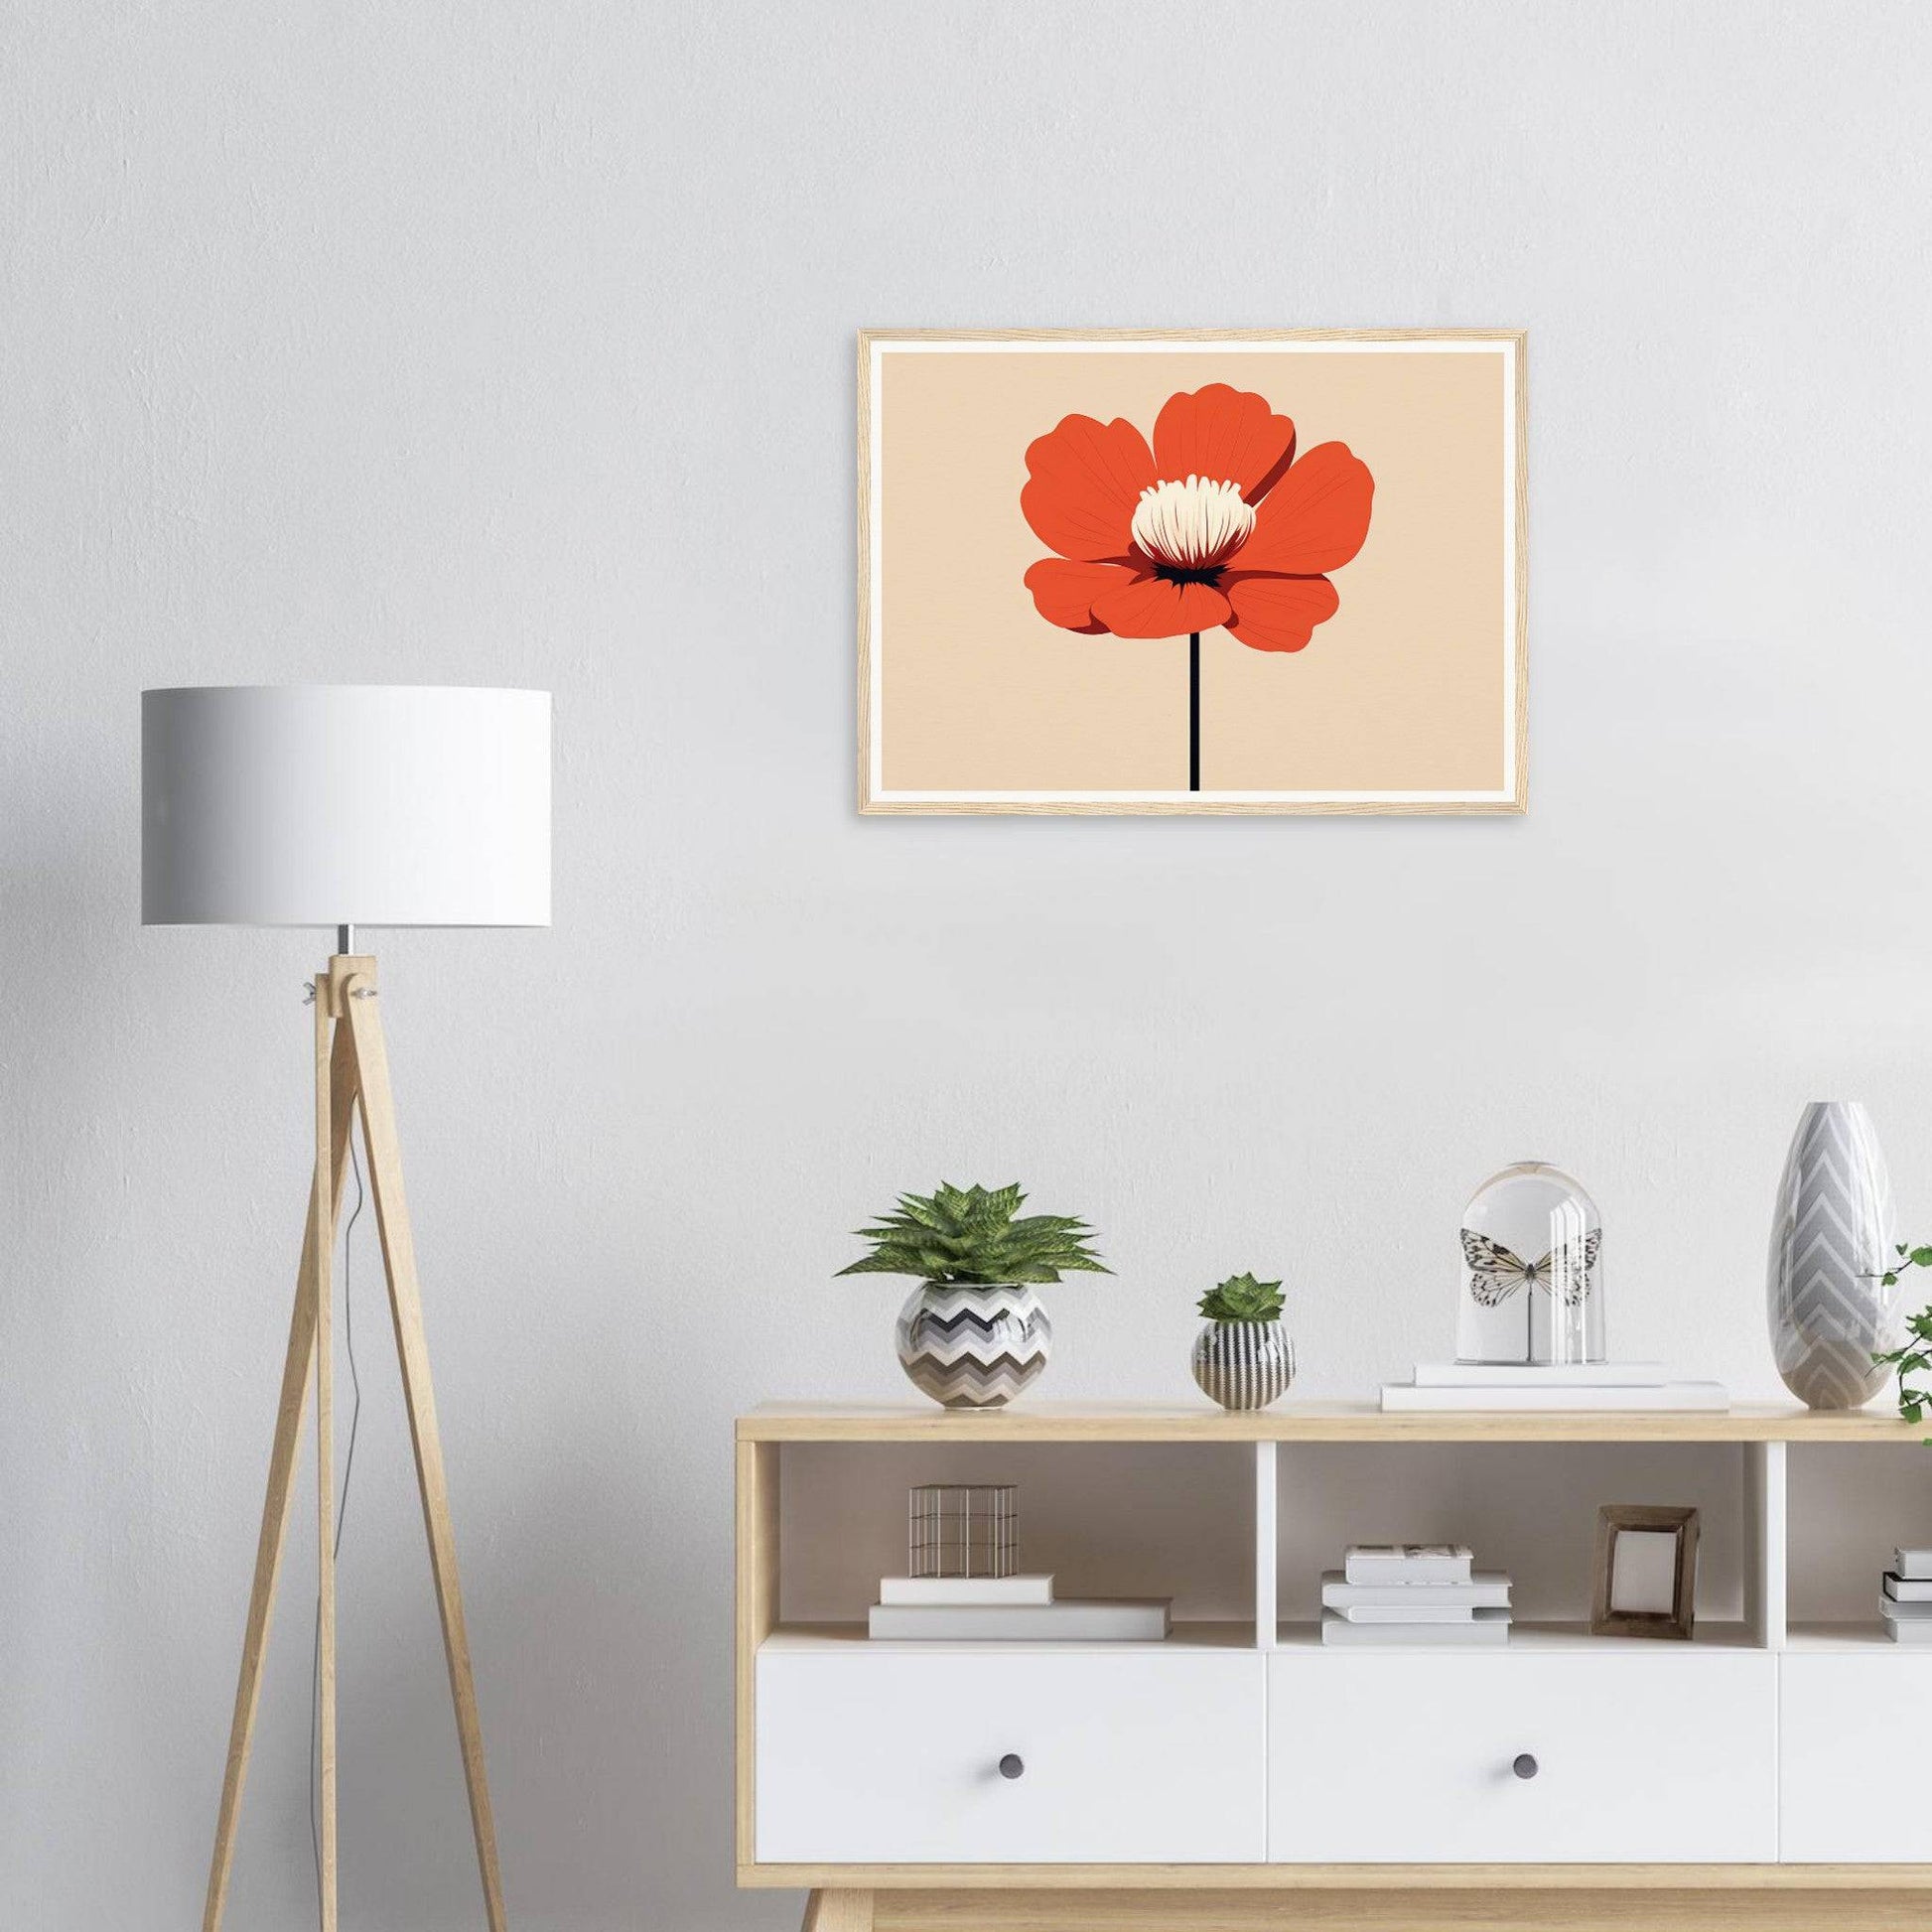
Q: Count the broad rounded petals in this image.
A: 6